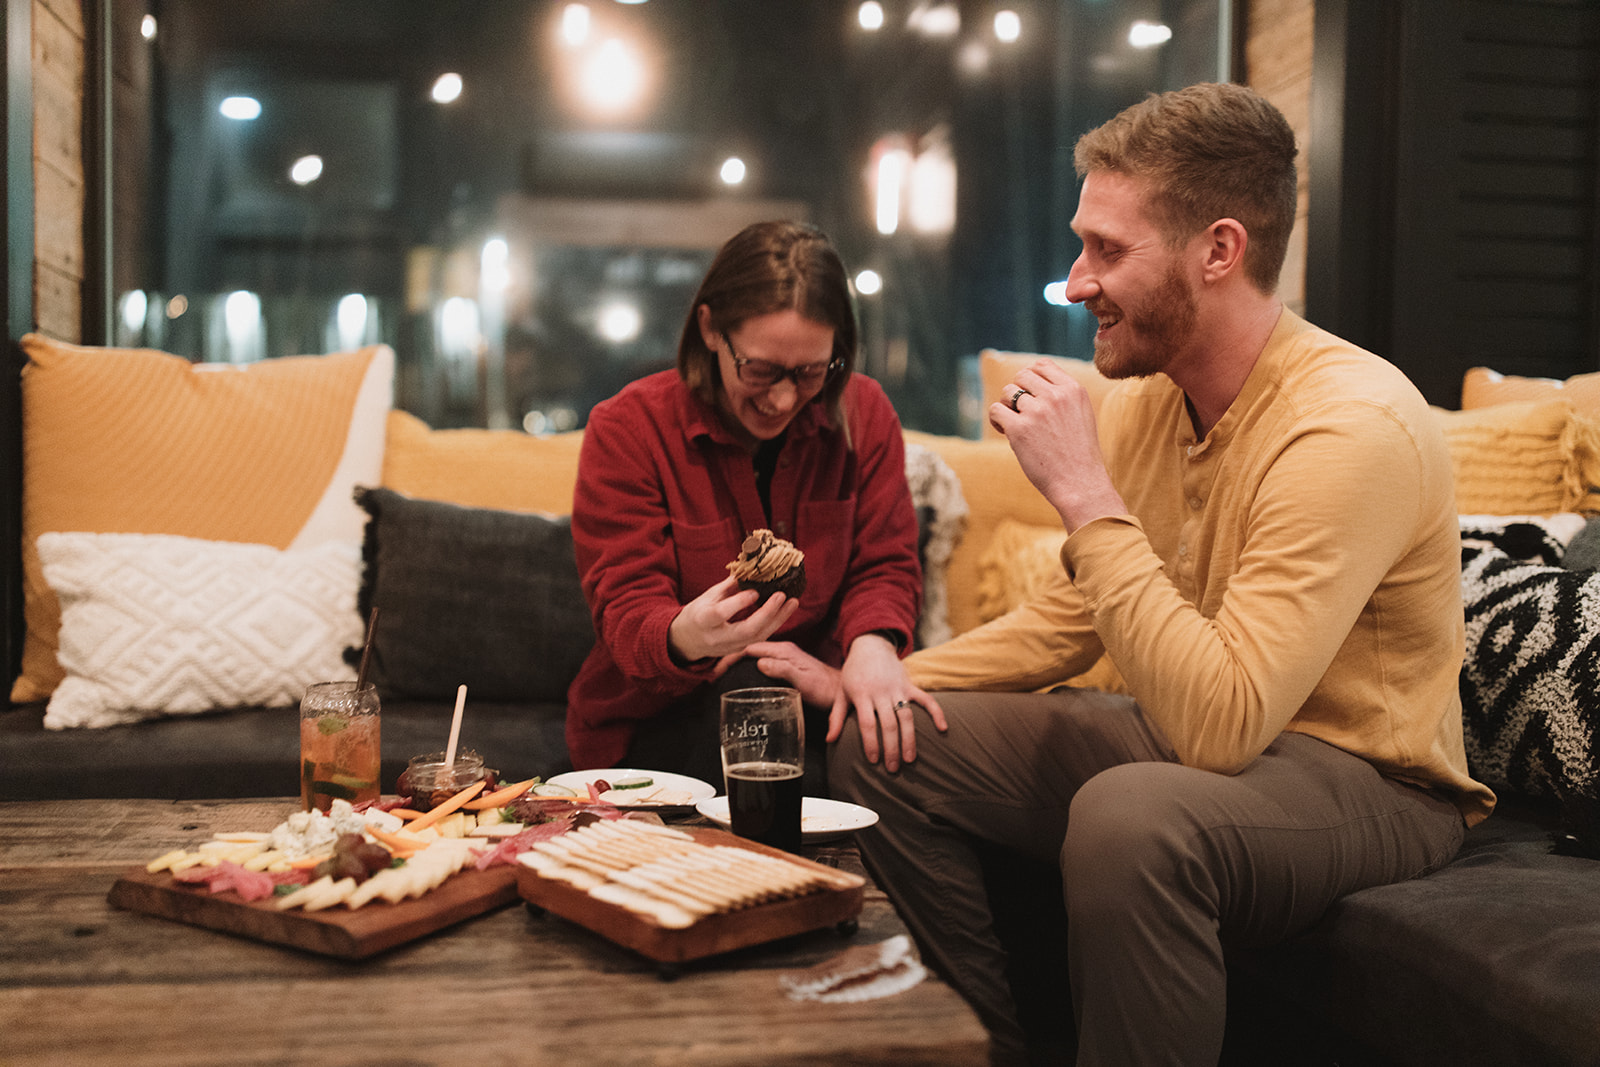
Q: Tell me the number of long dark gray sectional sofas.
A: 1